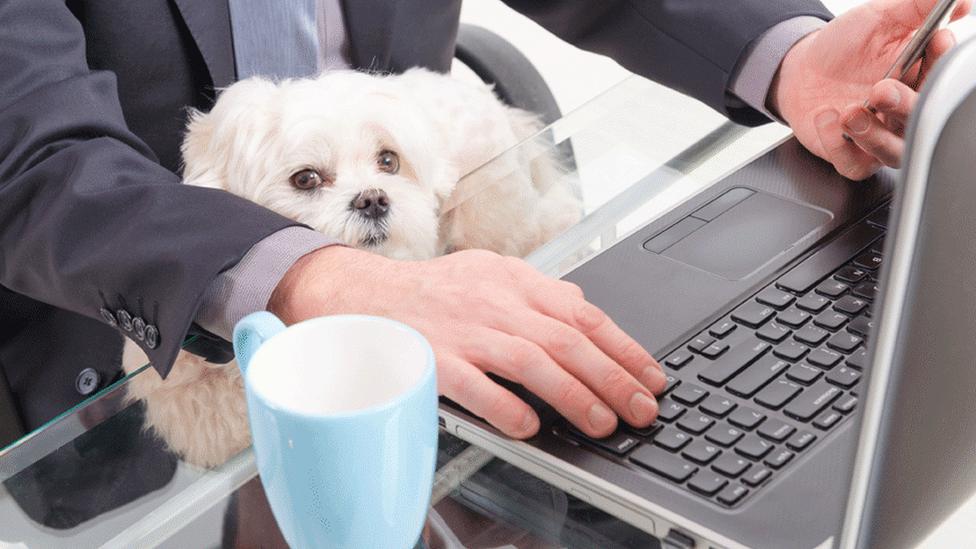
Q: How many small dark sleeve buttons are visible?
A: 4